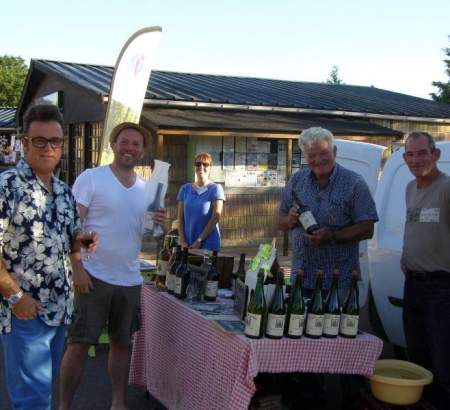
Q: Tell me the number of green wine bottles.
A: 6